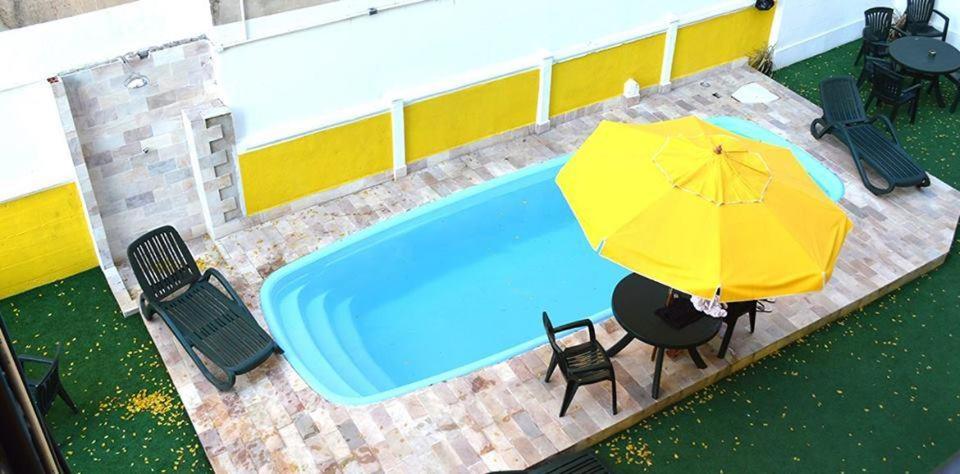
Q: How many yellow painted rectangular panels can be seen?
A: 5